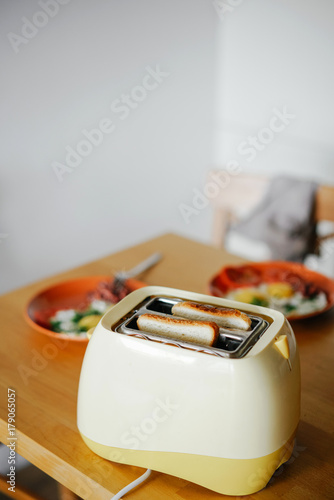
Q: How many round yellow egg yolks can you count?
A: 3